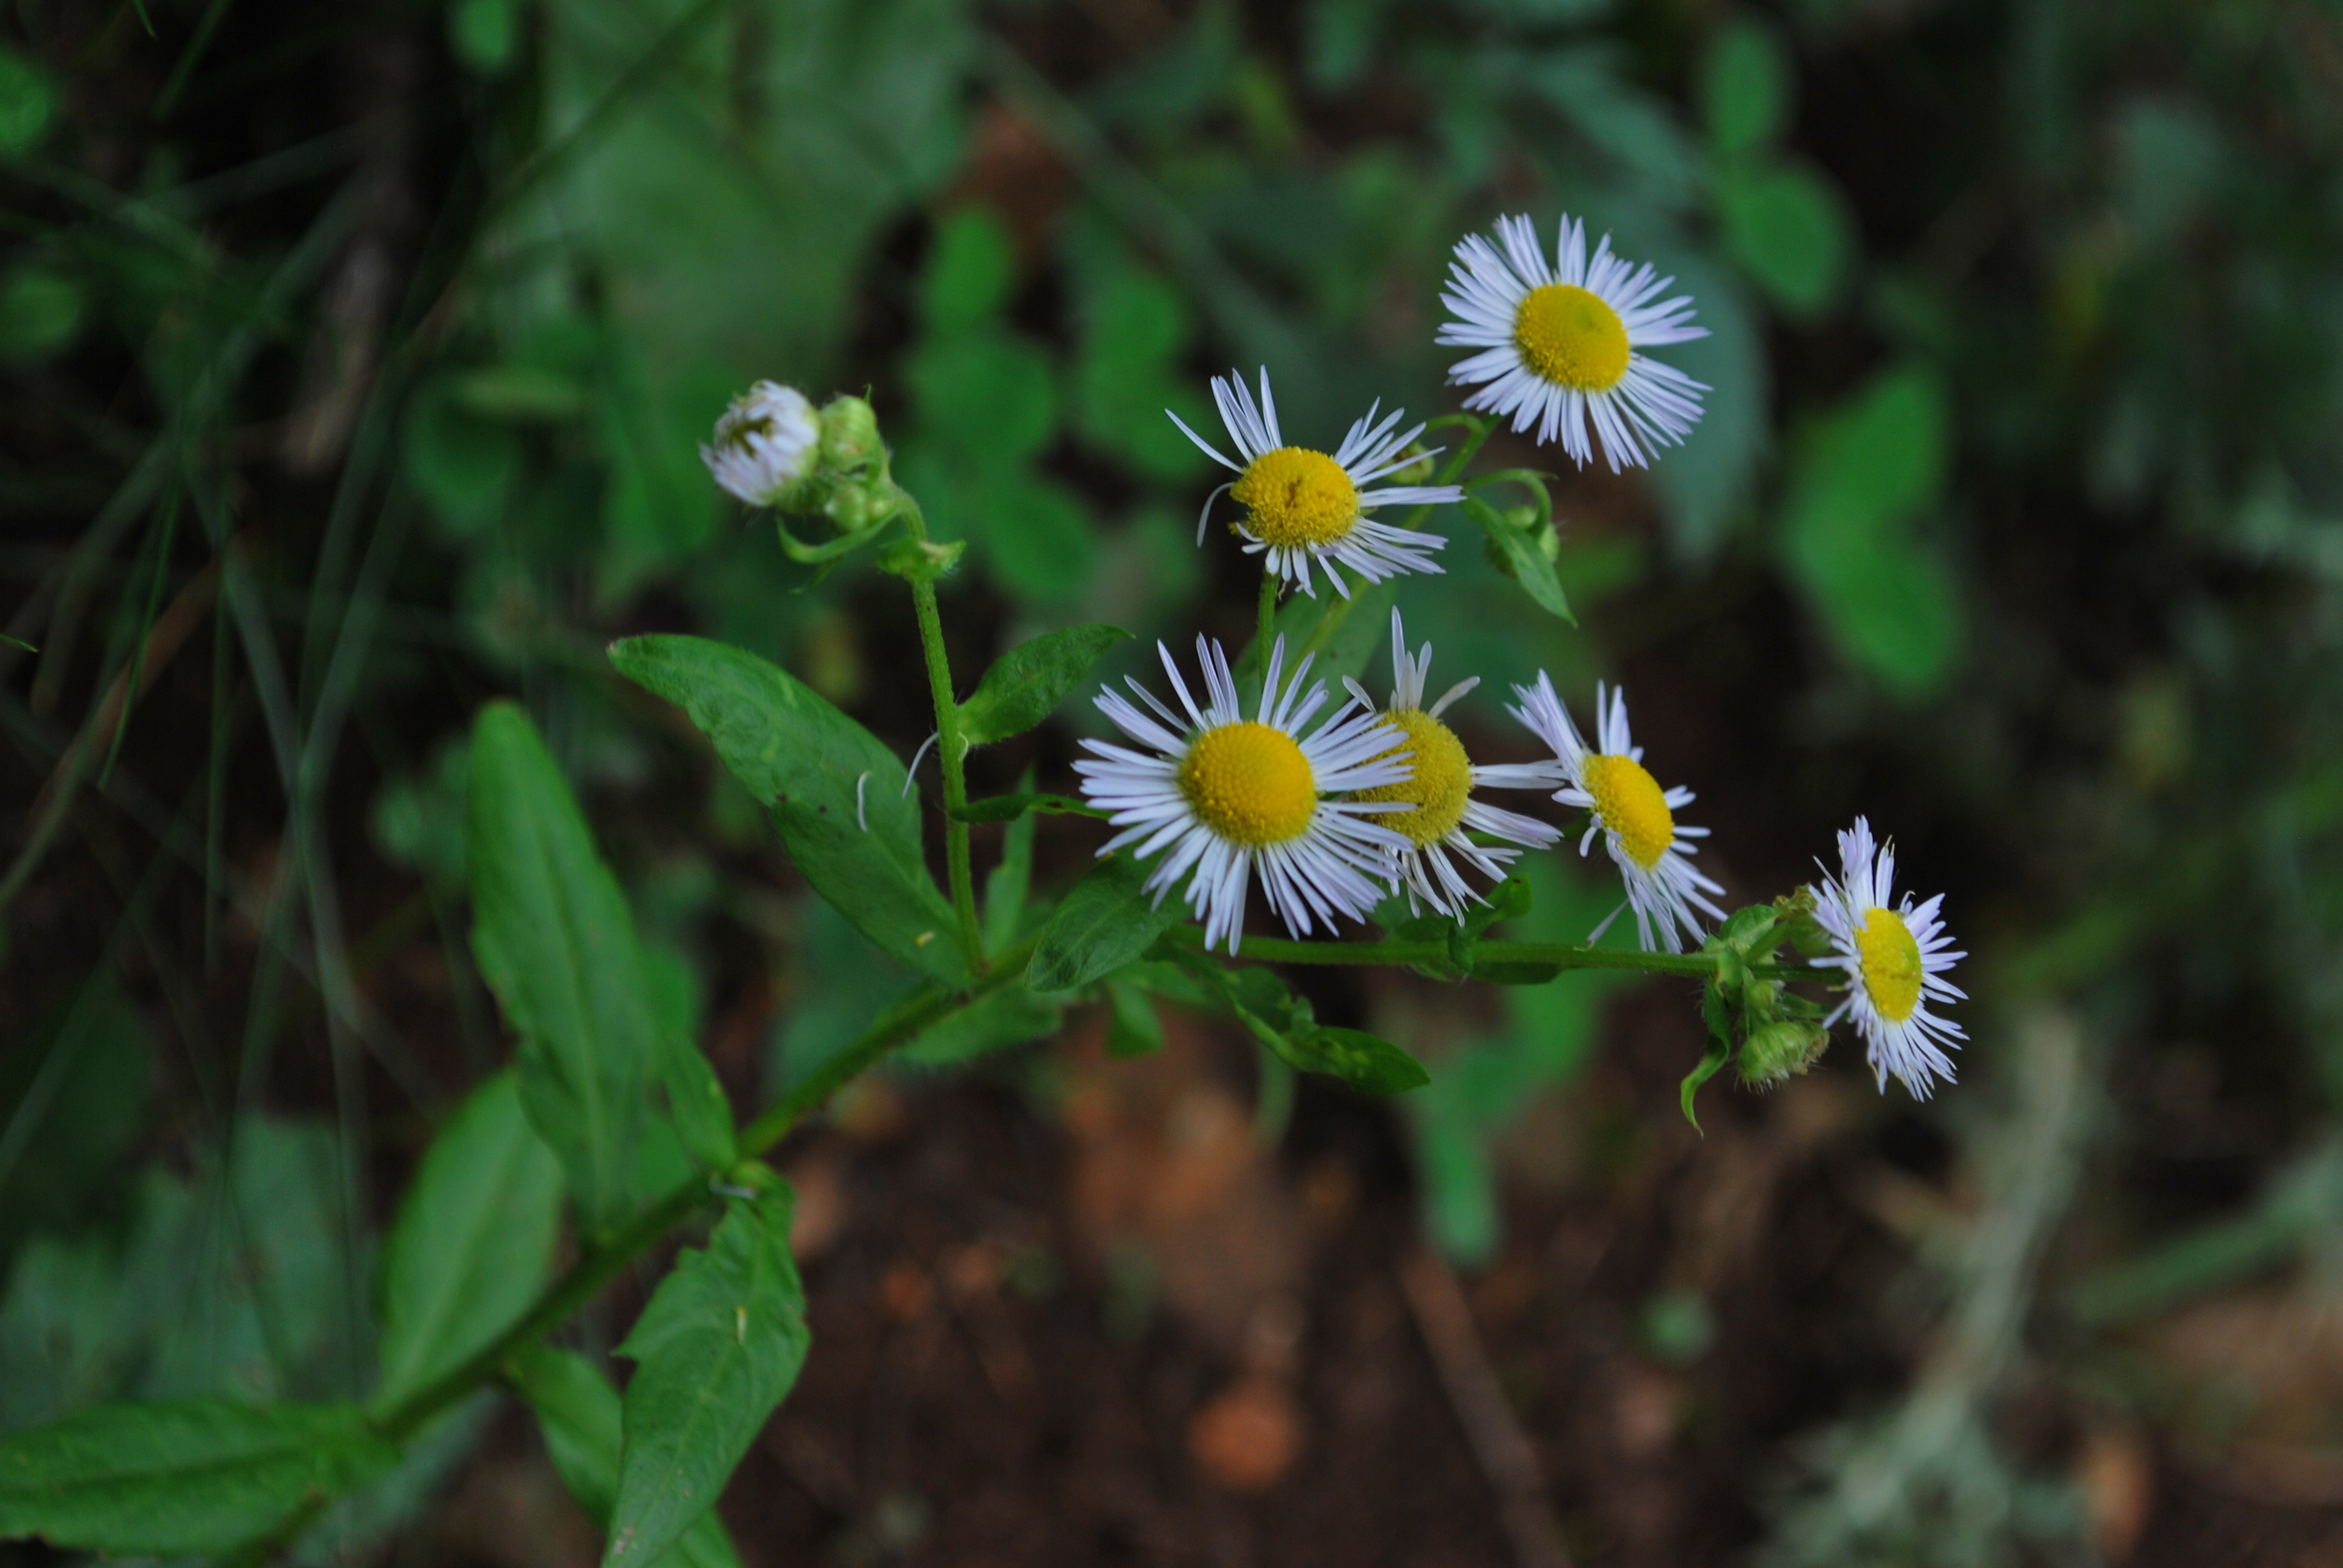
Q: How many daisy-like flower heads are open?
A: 6